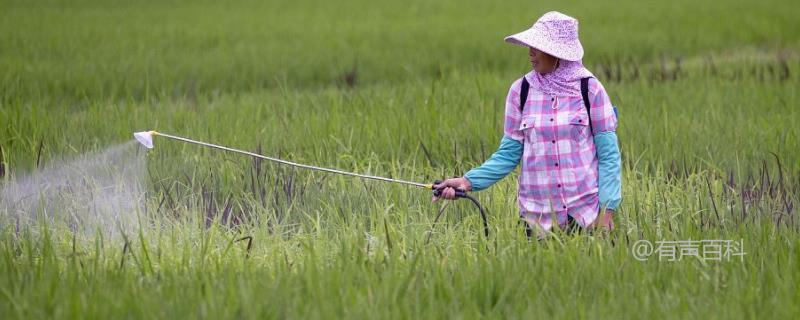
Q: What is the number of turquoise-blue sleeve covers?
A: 2